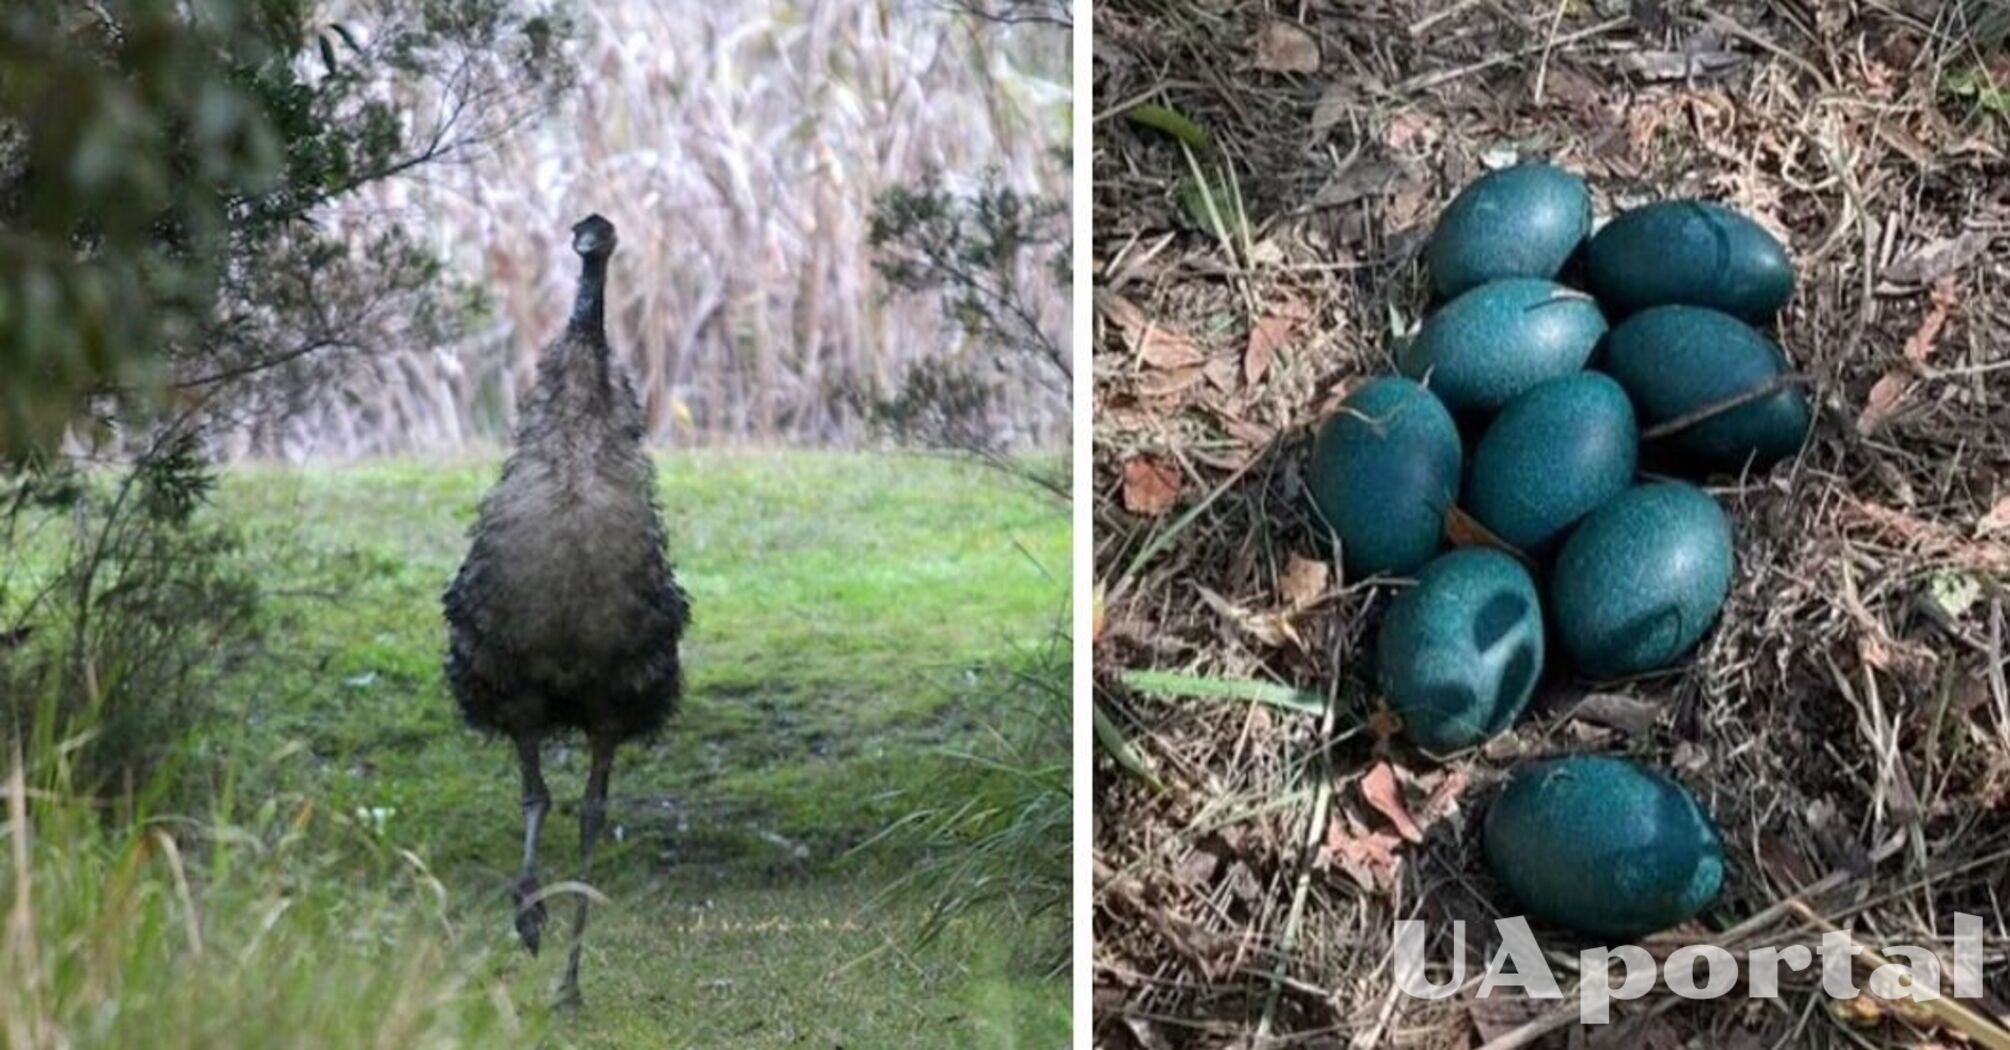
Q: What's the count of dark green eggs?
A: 9